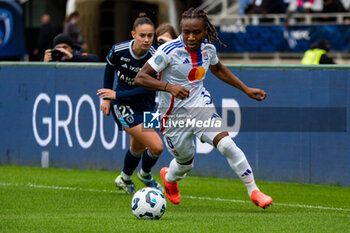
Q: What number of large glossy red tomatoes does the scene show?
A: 0